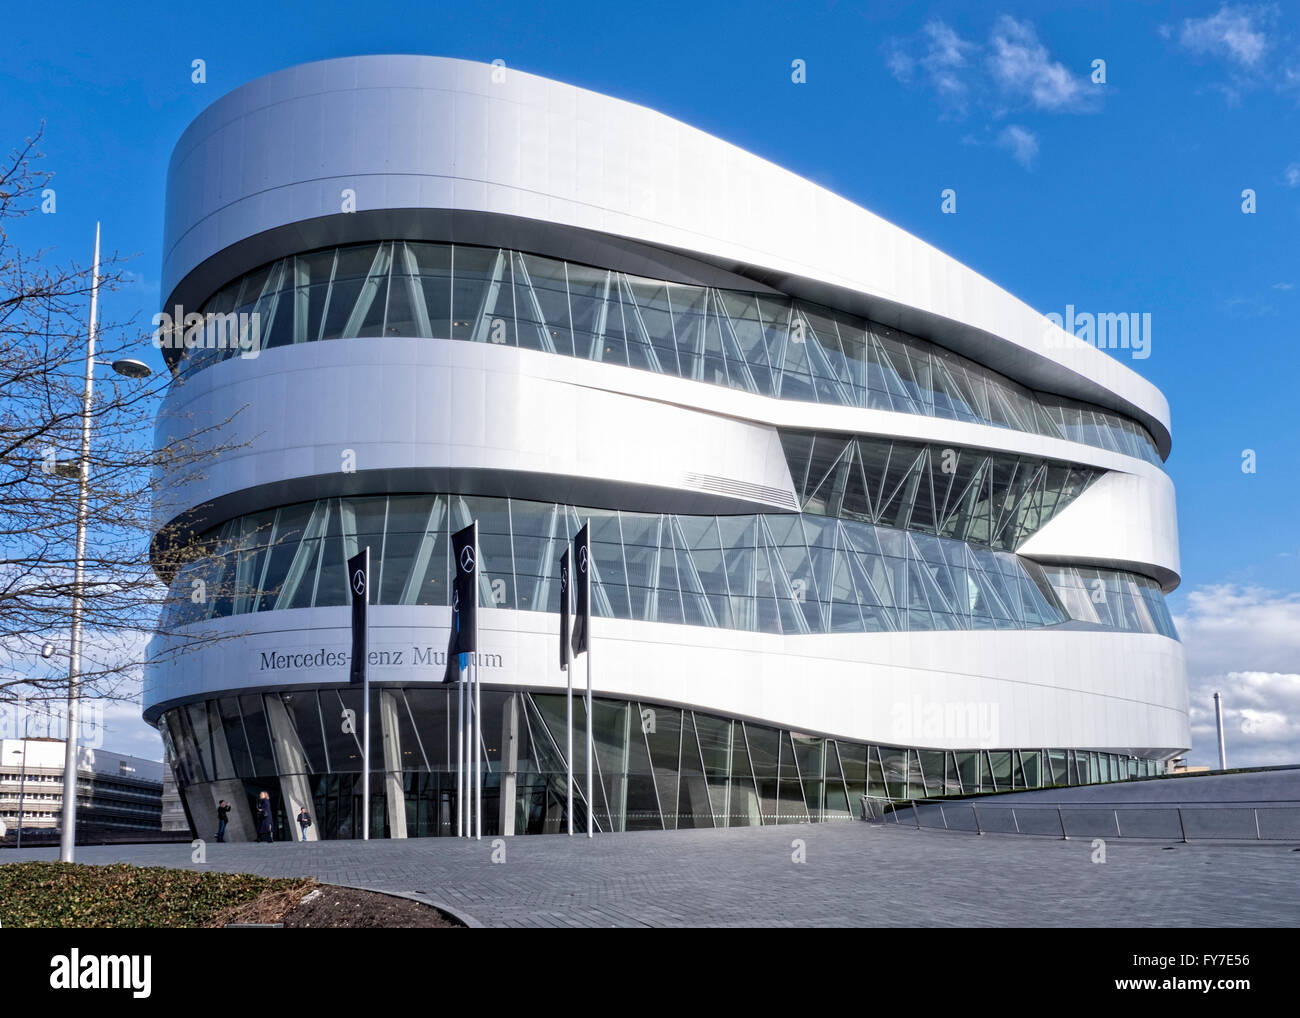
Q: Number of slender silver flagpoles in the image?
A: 6